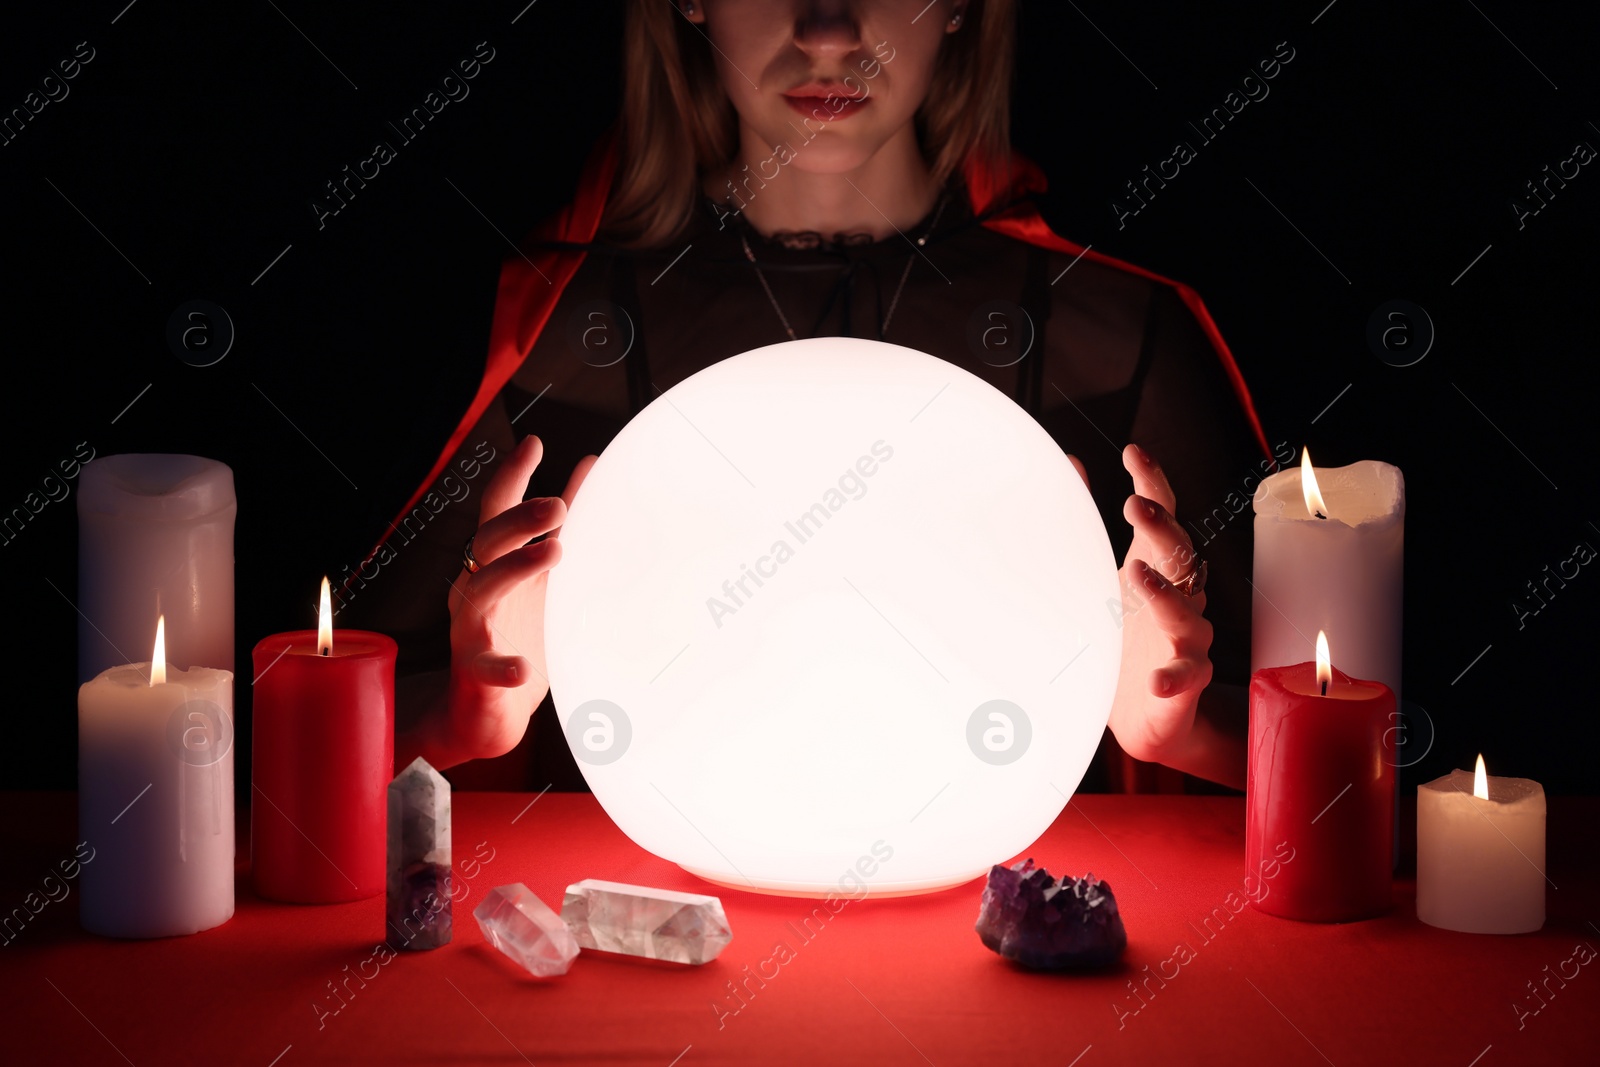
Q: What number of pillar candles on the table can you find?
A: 6